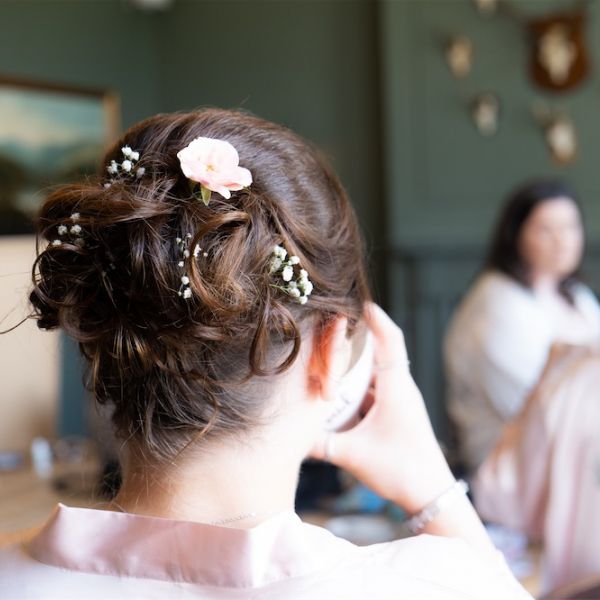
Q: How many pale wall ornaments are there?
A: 5